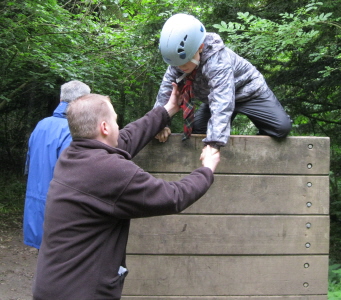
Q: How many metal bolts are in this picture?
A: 8